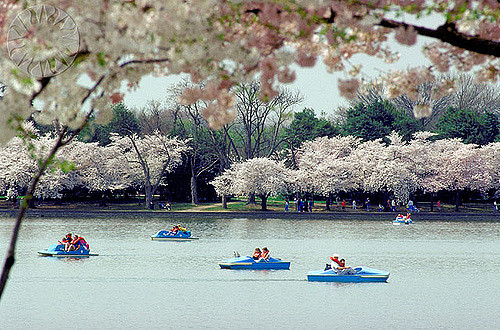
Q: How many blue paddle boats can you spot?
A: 5